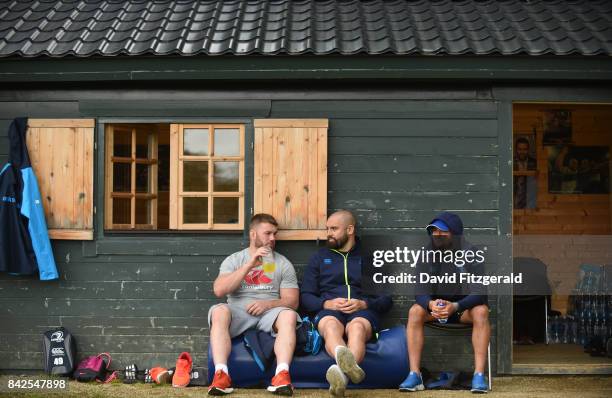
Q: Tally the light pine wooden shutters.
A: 2